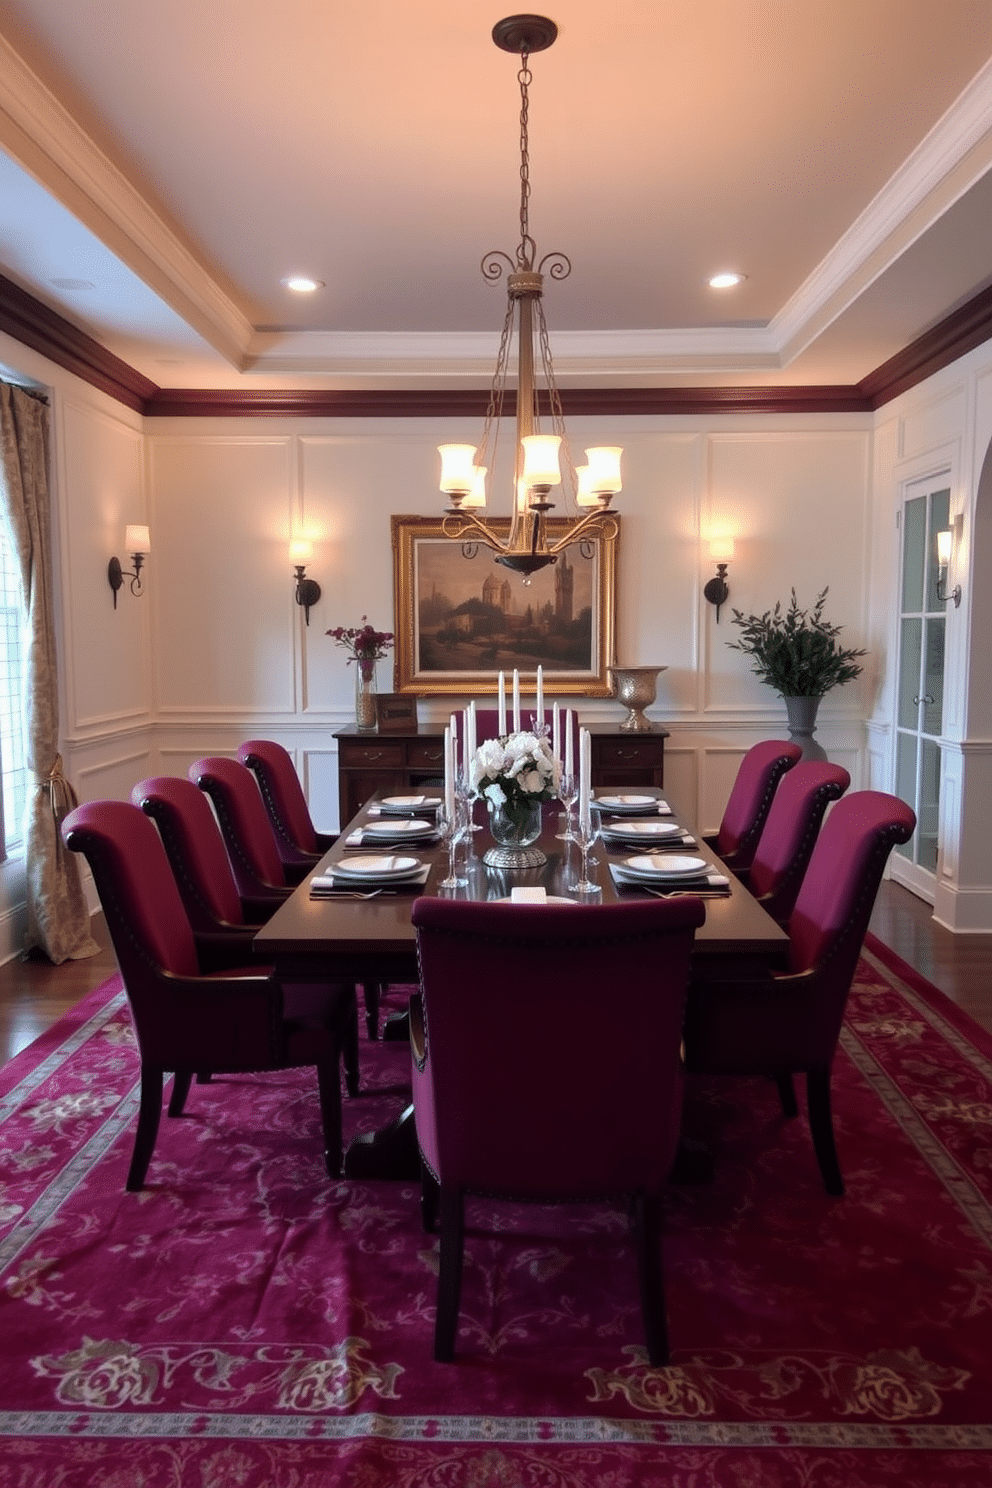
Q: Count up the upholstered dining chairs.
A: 9